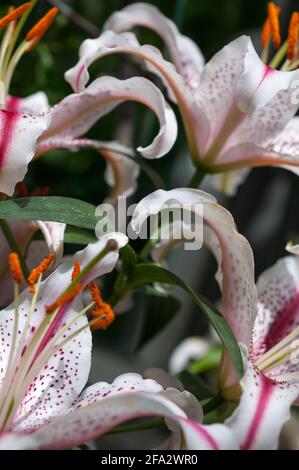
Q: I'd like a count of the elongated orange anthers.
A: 11